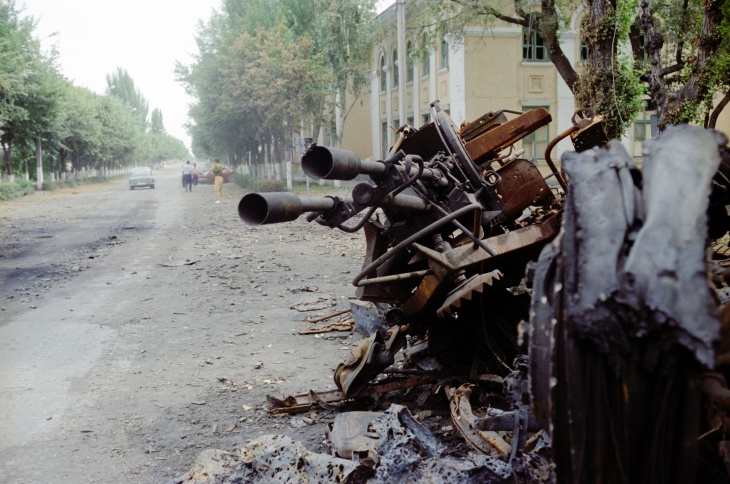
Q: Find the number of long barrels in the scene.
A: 2